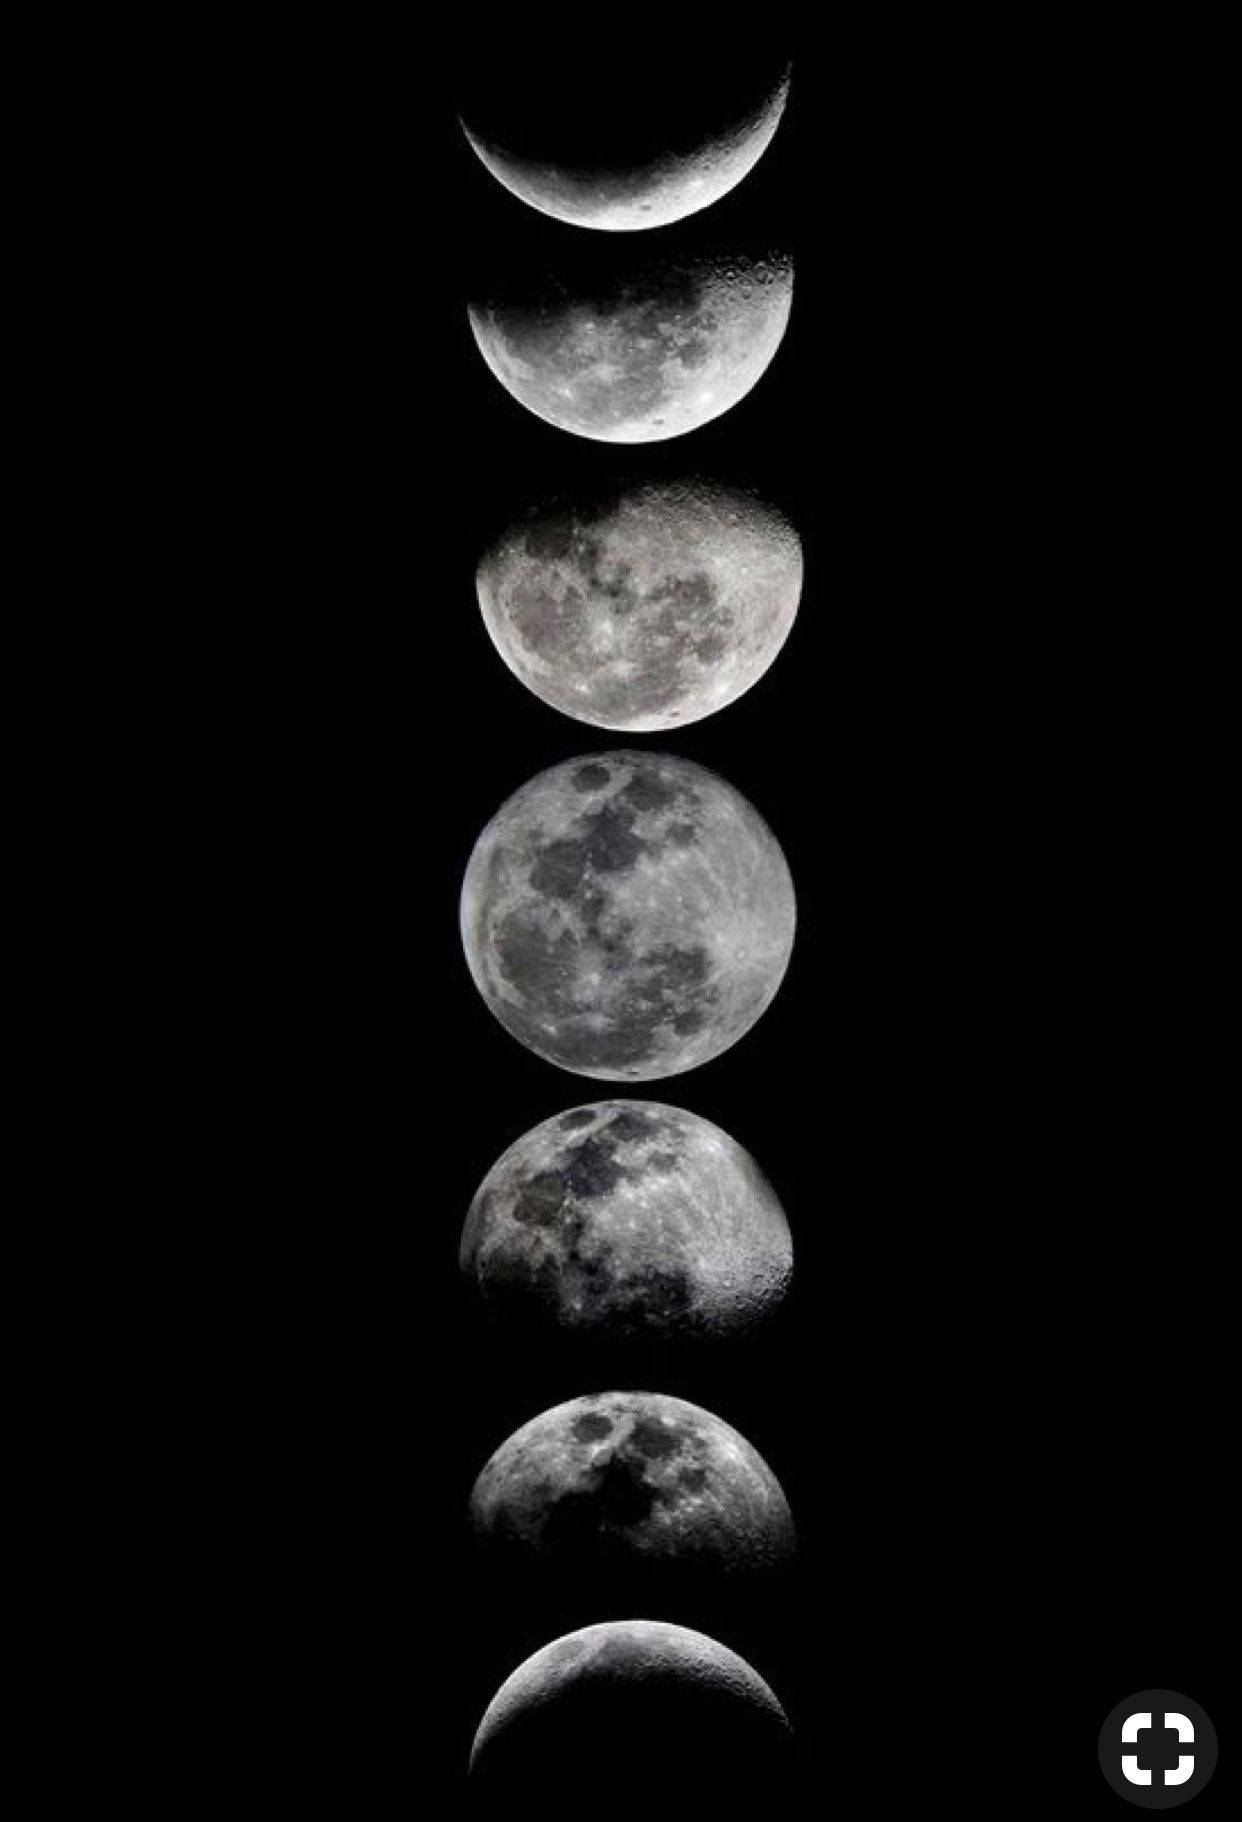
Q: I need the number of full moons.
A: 1